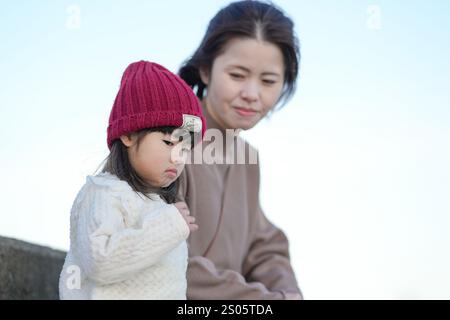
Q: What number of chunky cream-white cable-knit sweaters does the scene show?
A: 1